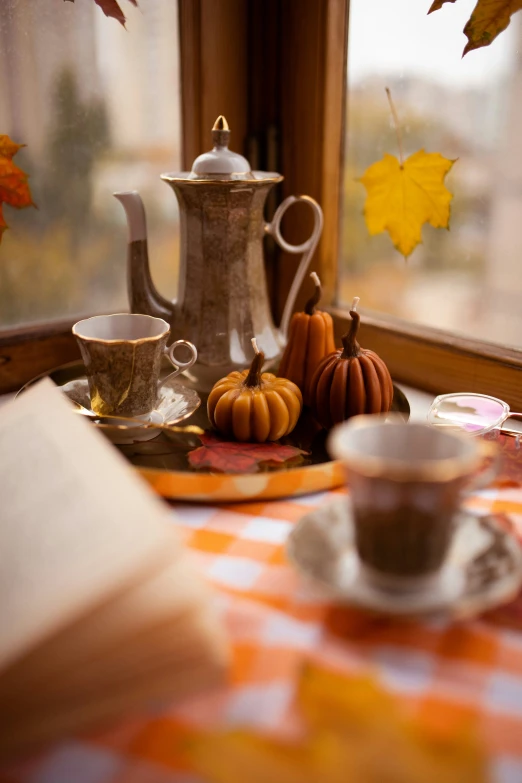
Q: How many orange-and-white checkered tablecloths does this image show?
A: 1